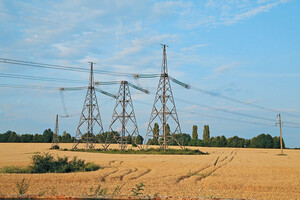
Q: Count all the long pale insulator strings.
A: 6